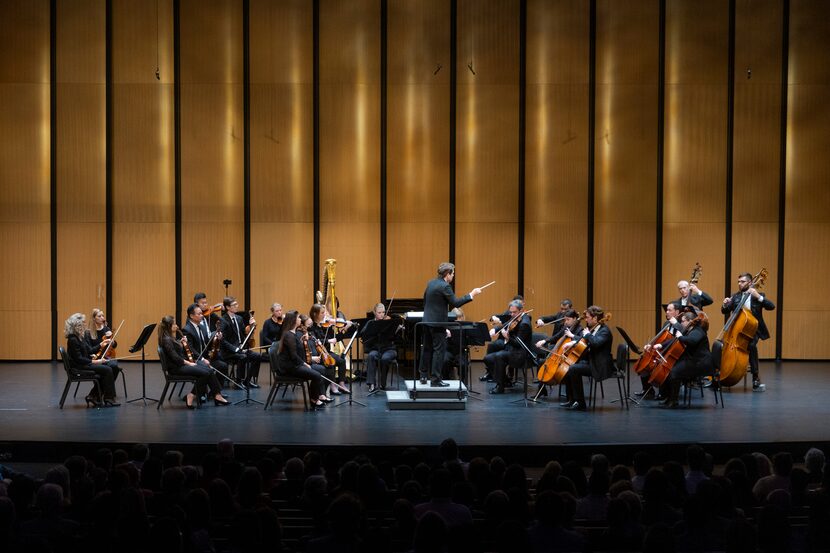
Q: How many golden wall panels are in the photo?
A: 13